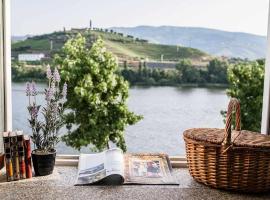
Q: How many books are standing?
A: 4